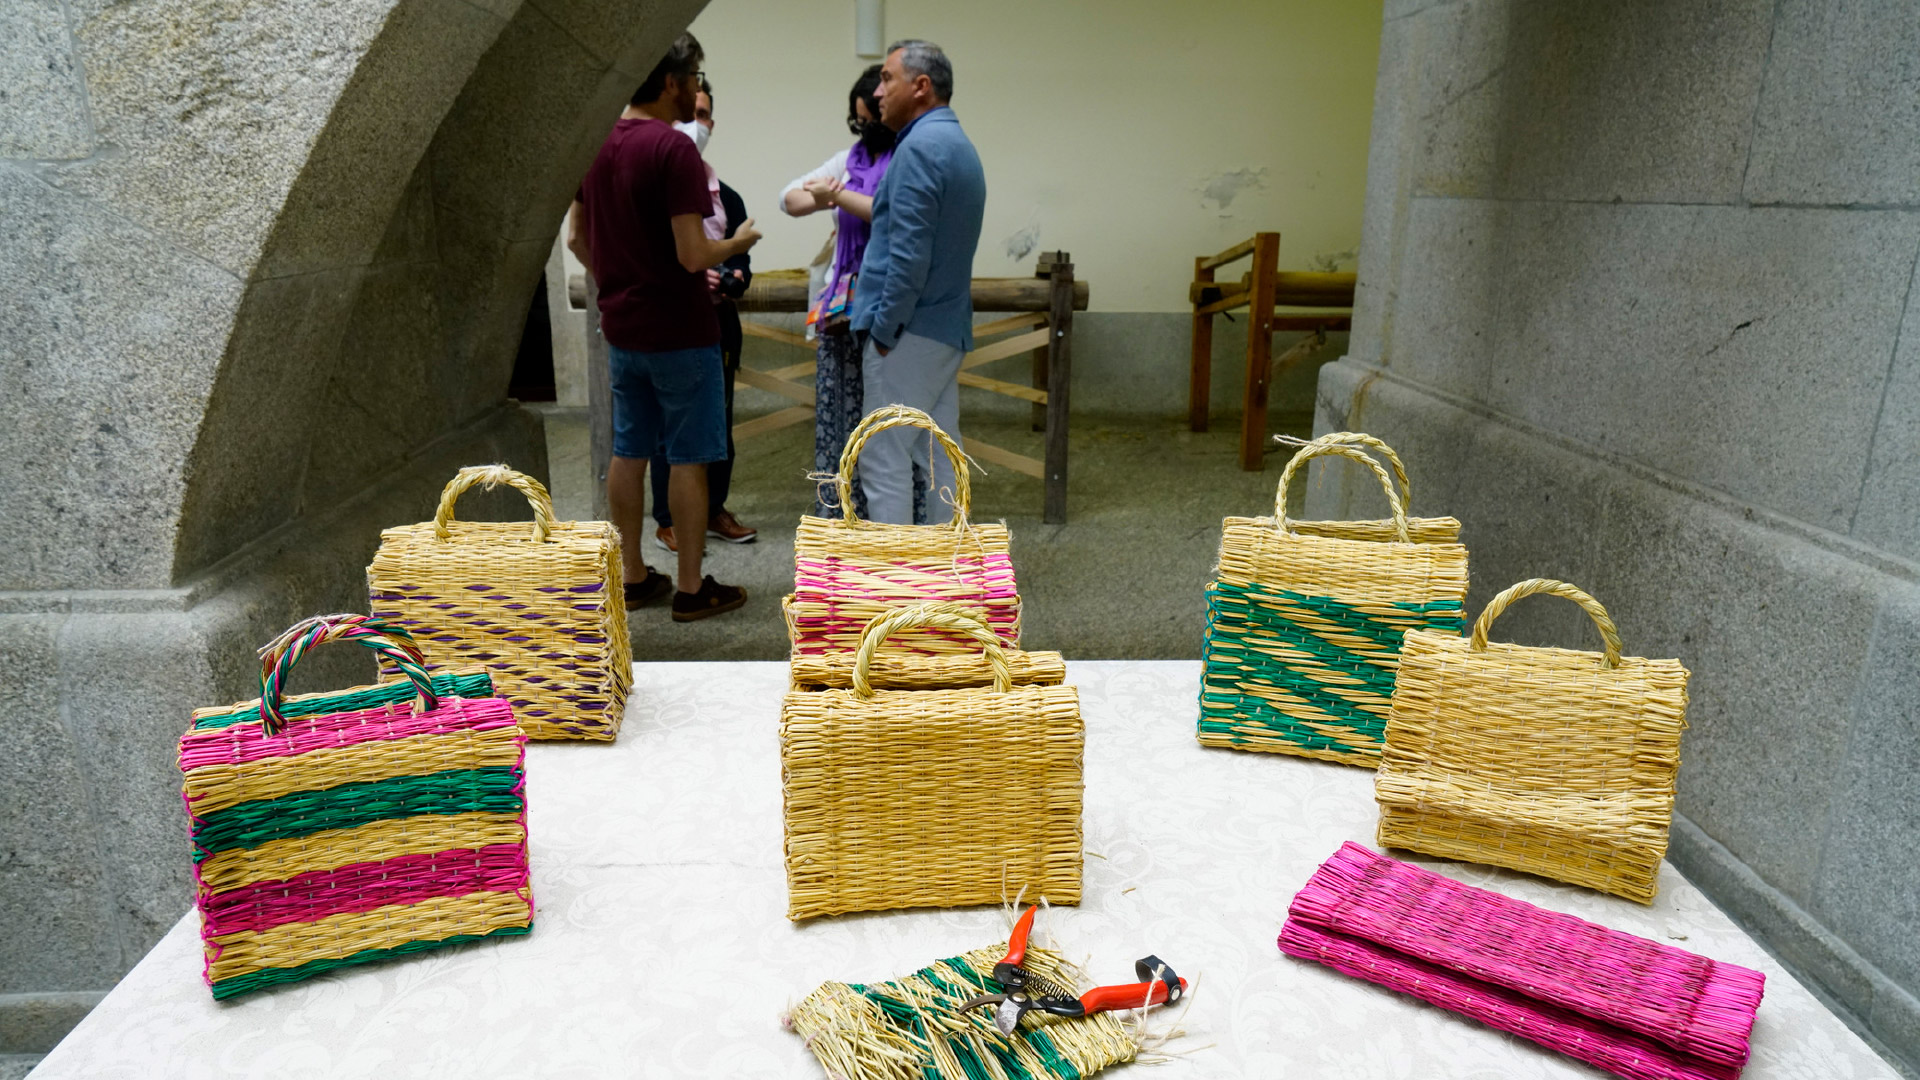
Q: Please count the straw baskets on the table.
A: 6